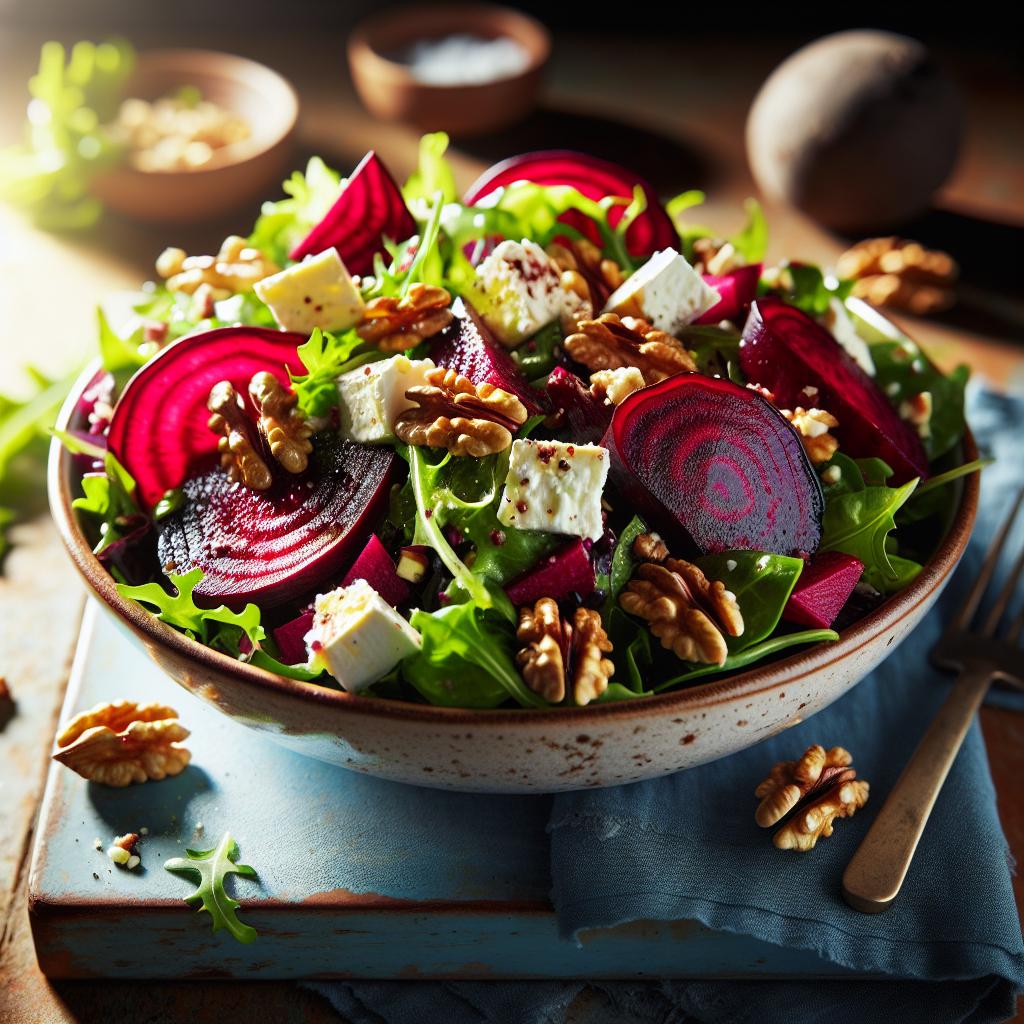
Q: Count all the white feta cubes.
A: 6